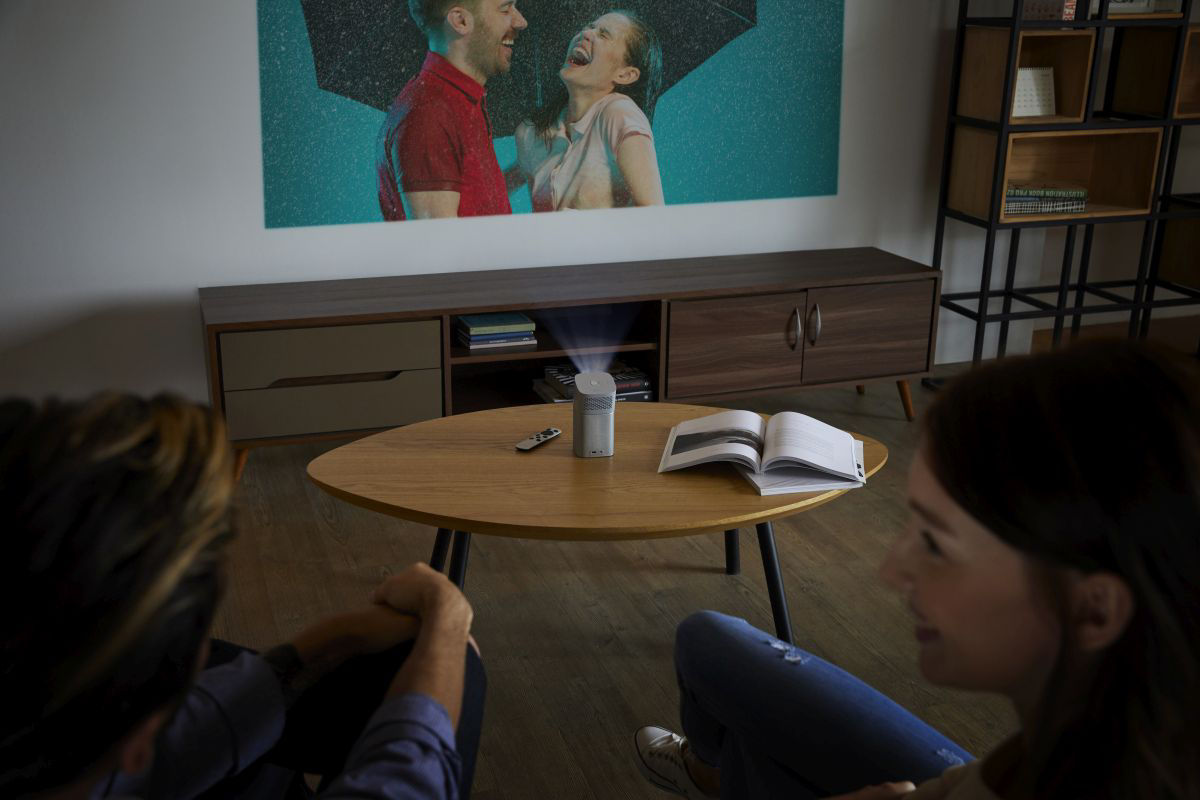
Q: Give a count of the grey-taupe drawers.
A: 2